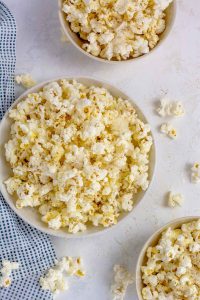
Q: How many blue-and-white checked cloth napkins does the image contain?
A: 1